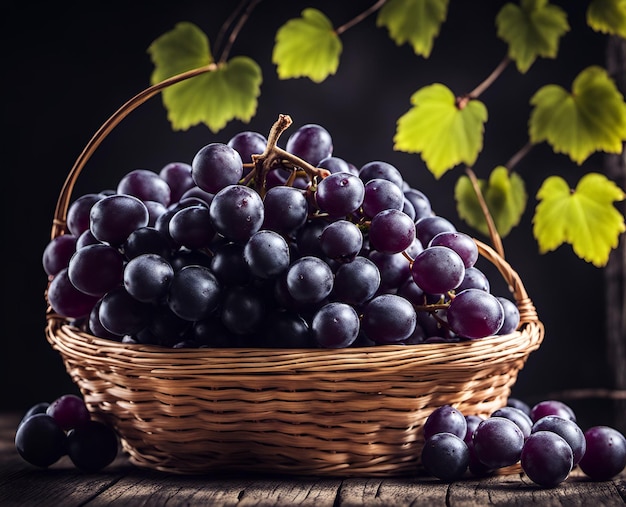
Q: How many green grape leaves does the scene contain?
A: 9